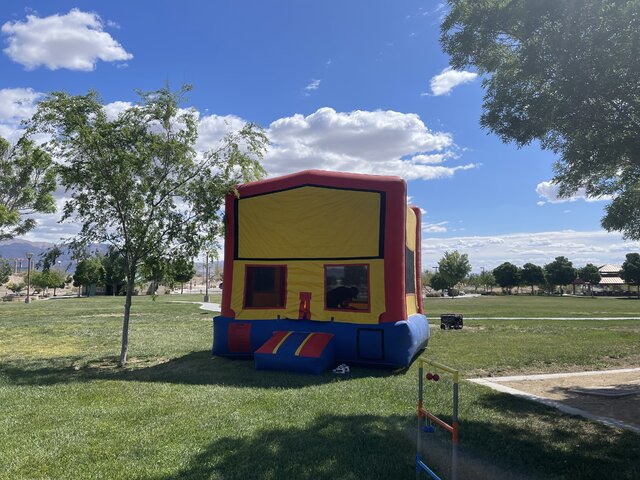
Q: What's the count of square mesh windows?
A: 2